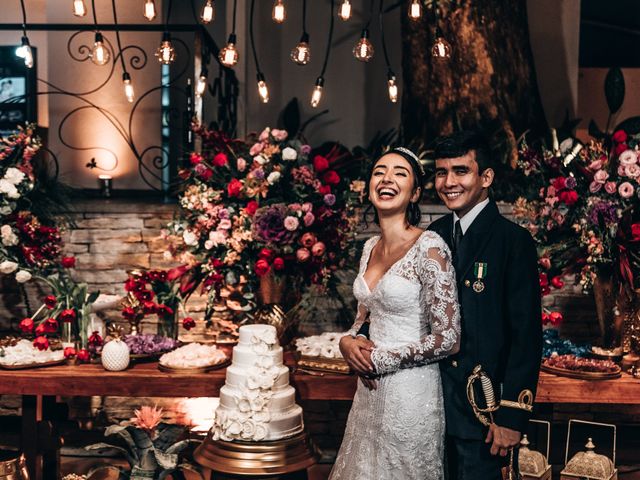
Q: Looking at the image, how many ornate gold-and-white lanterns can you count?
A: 2